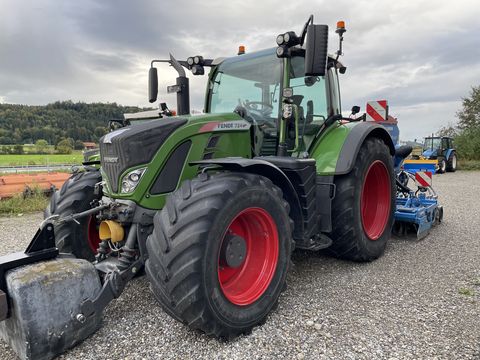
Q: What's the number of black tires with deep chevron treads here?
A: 3